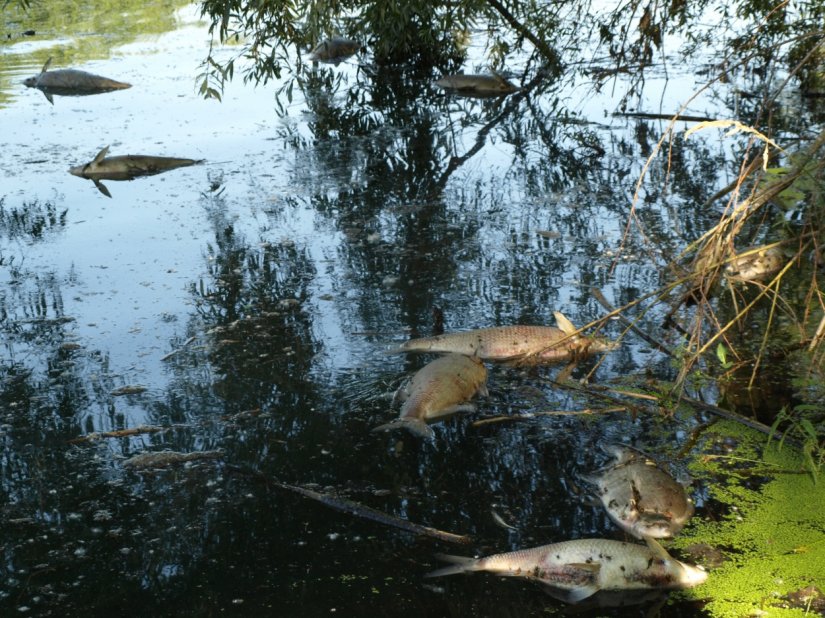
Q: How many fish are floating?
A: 9